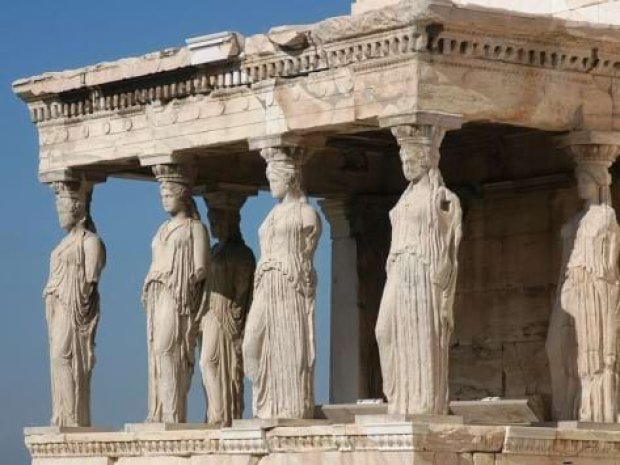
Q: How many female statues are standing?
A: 6